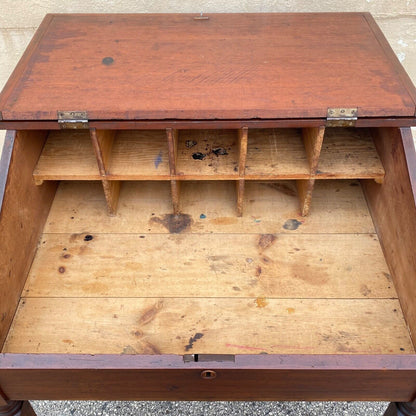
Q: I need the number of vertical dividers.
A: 4